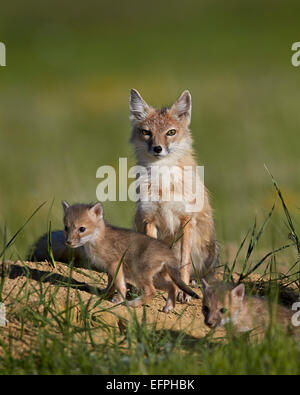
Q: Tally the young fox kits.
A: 2